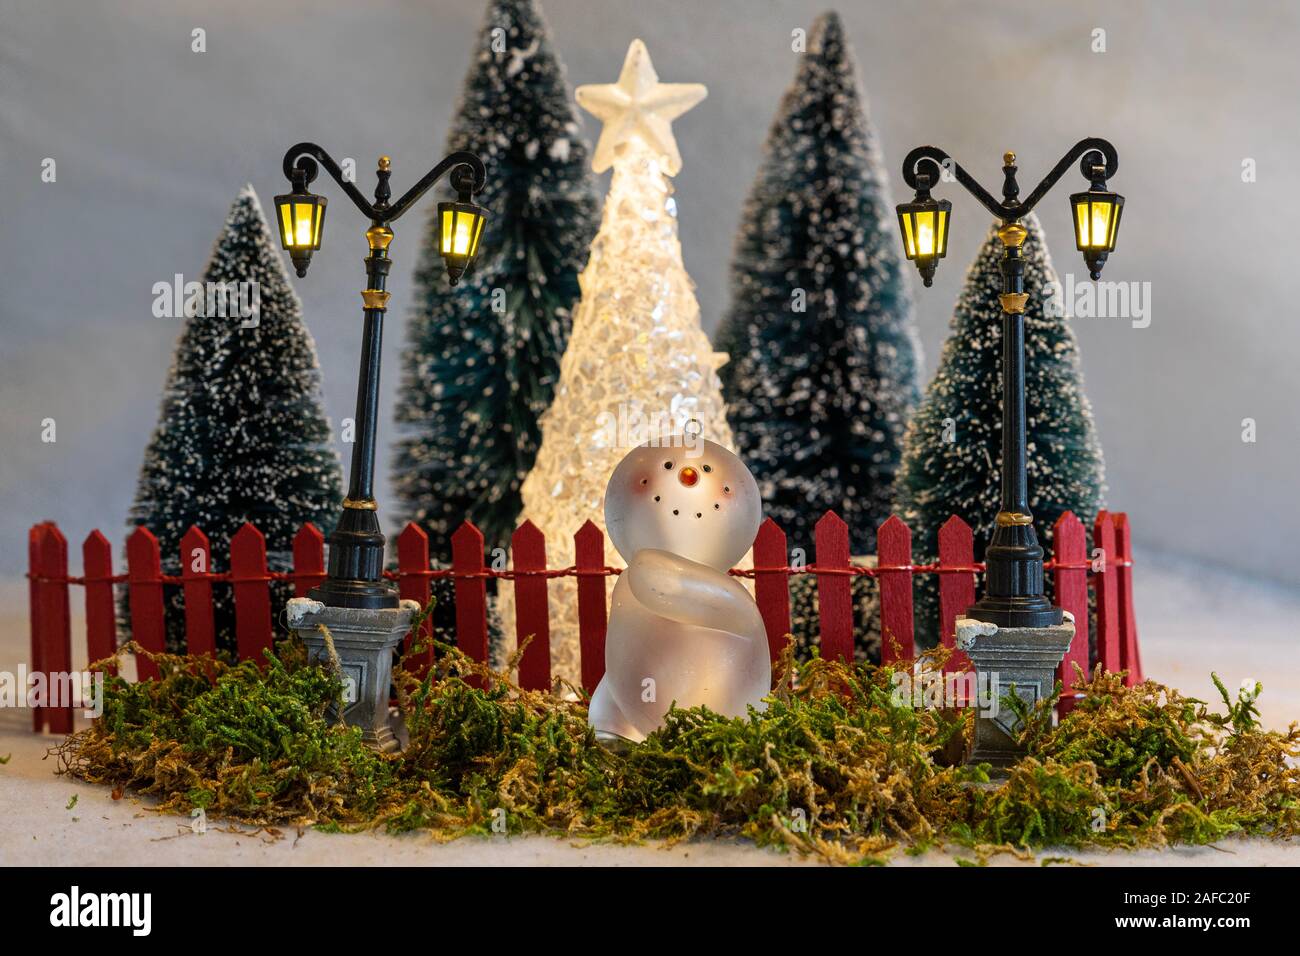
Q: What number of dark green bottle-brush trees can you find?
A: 4